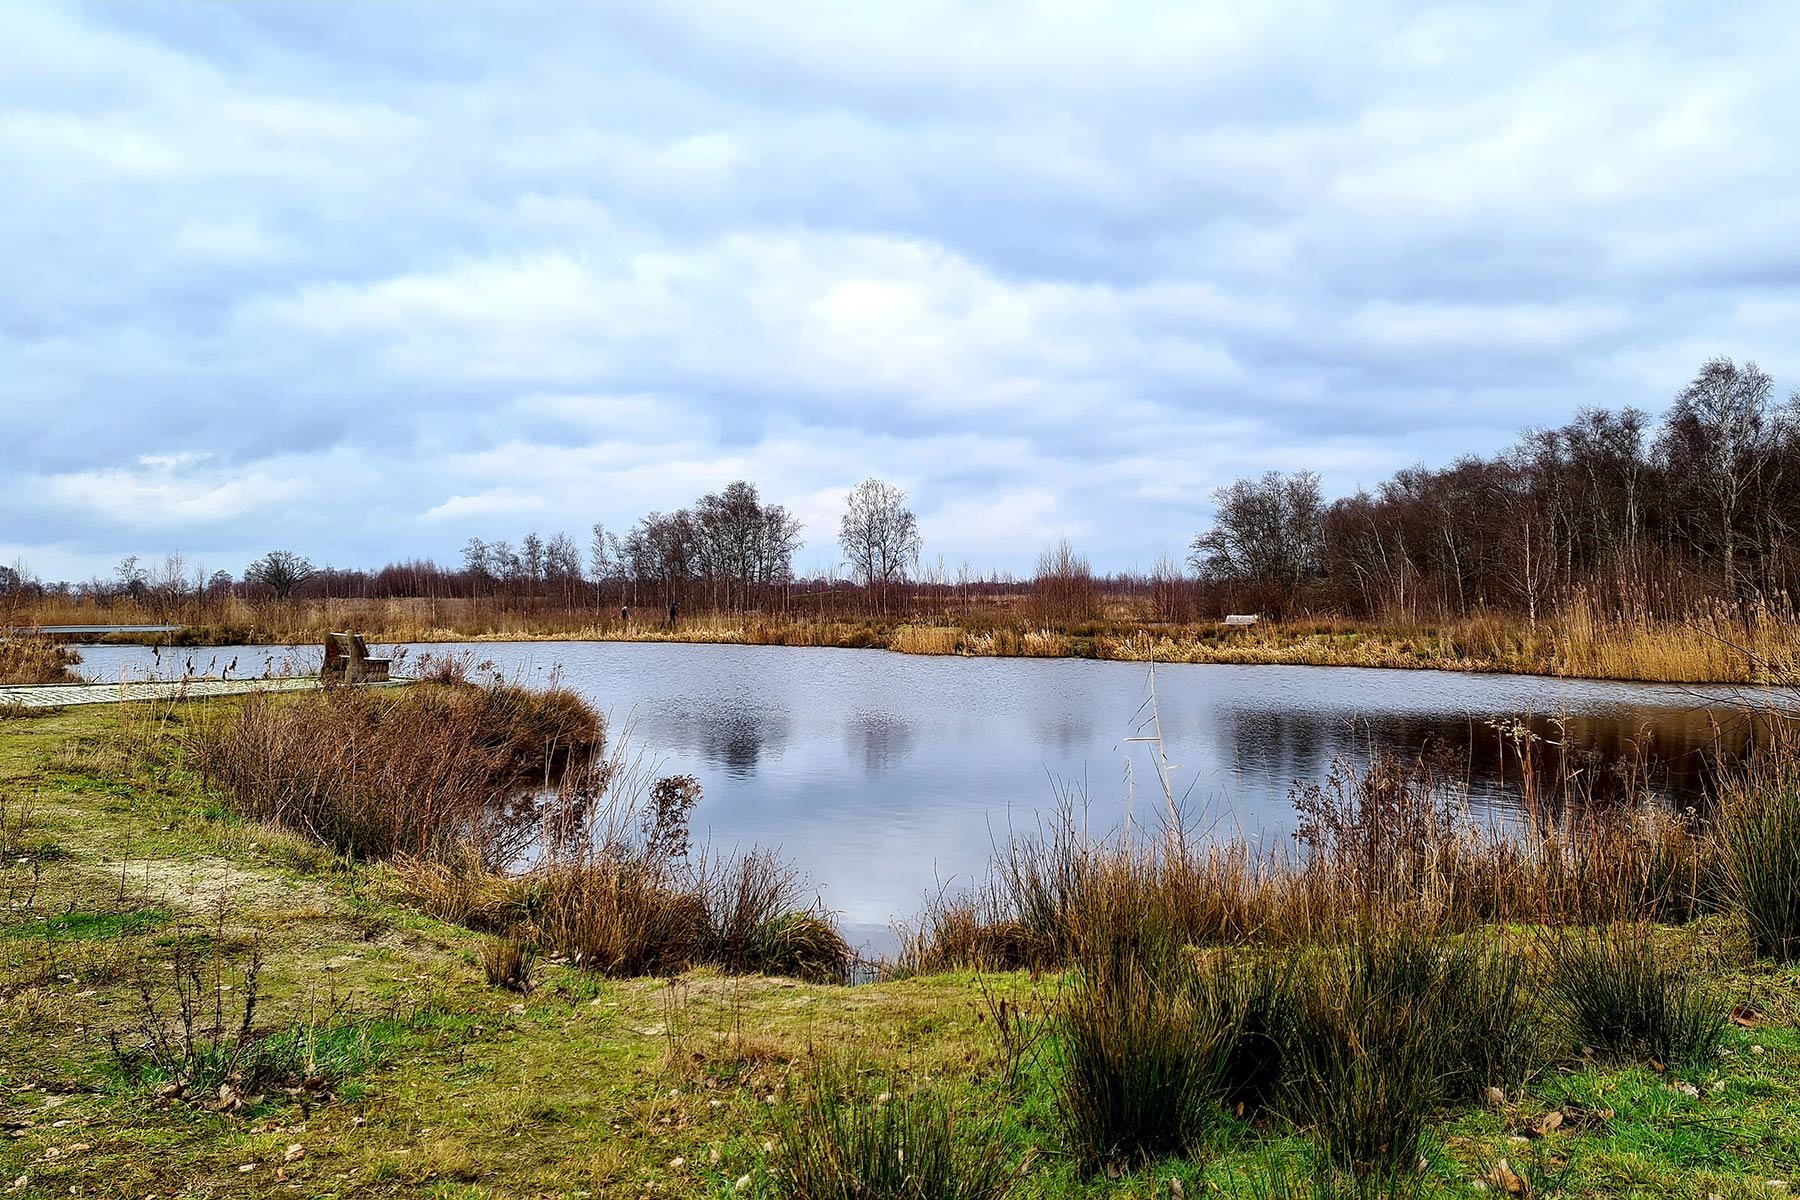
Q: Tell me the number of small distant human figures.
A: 2